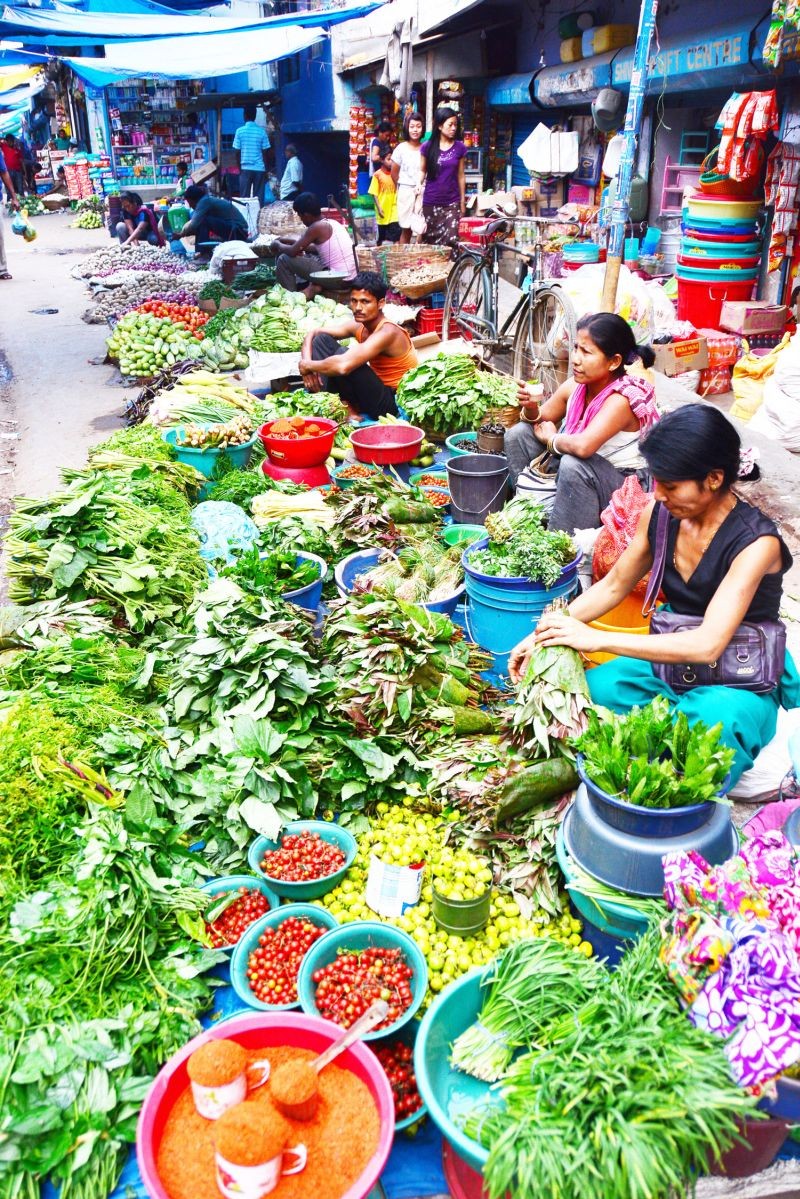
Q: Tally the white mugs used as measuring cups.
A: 2